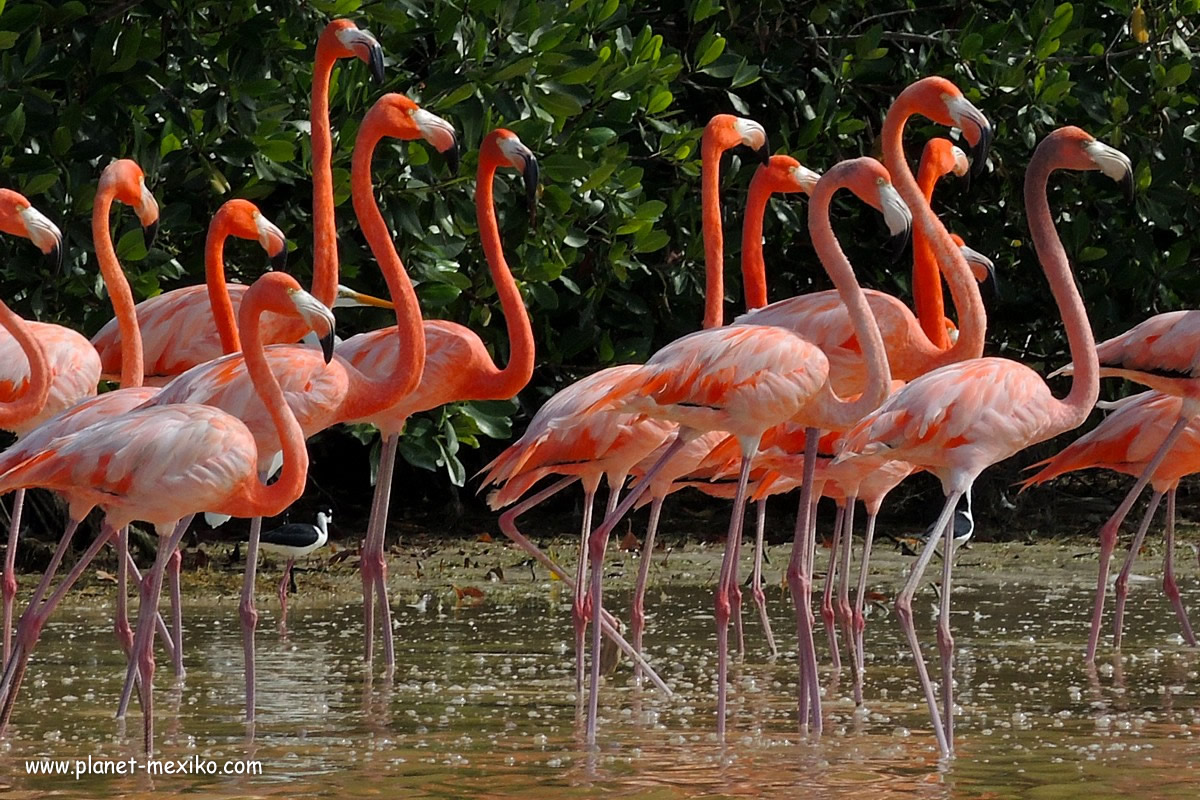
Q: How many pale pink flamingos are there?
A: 2